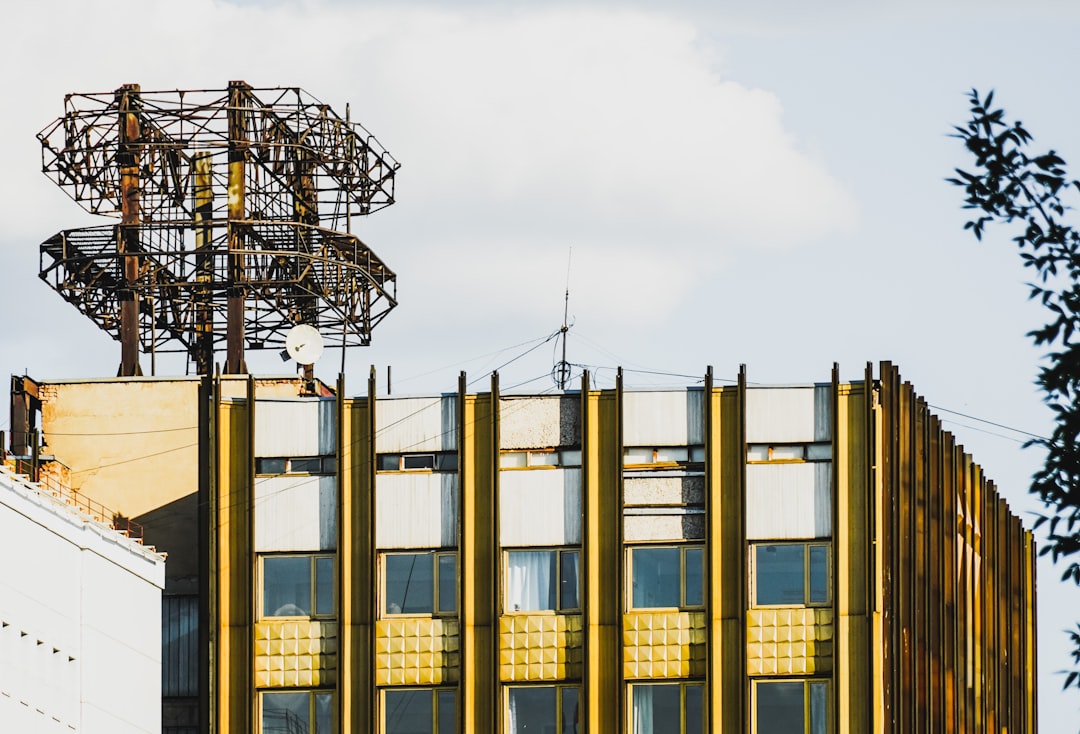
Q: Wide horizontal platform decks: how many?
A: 2